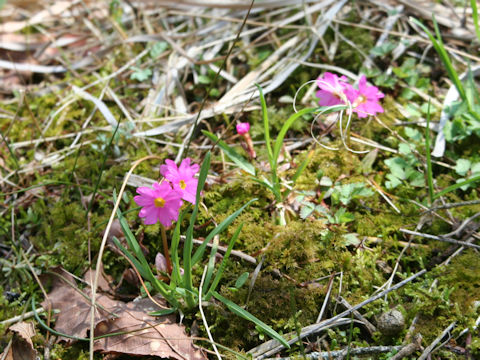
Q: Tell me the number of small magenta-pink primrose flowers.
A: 5